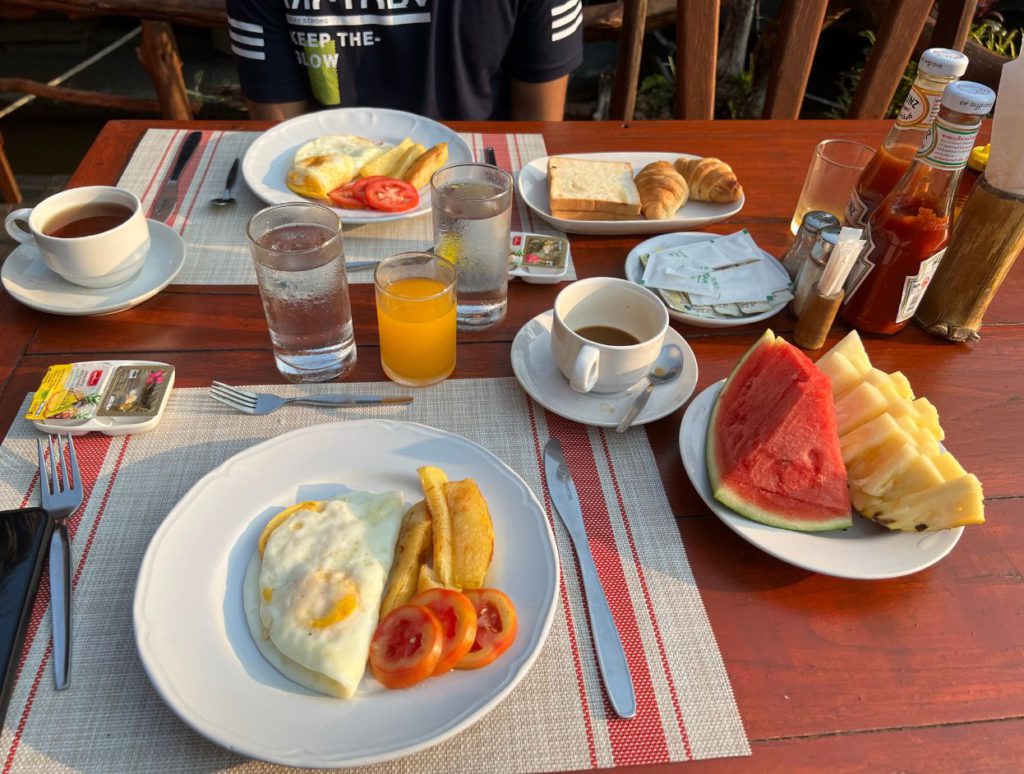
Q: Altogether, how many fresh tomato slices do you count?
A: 6